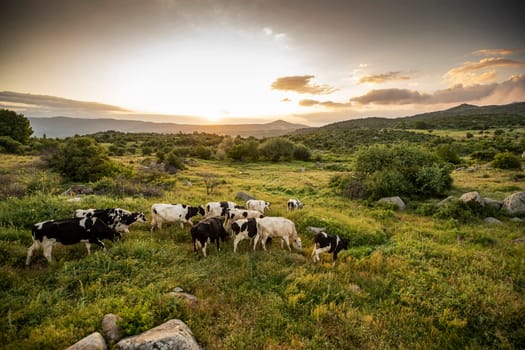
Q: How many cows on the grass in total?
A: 11